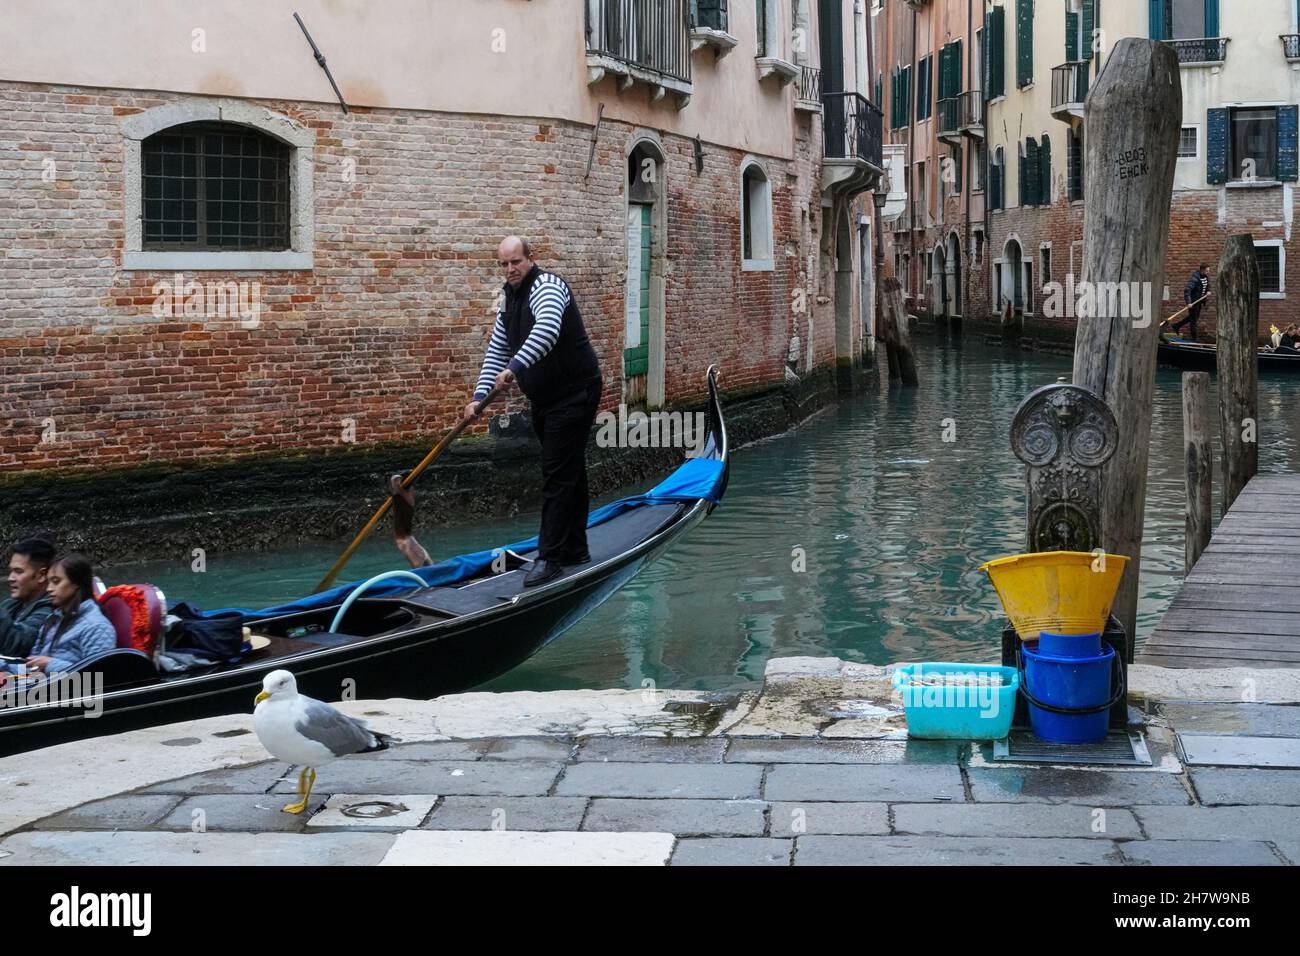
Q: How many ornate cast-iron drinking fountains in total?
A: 1